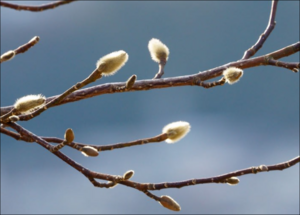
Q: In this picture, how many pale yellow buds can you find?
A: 5